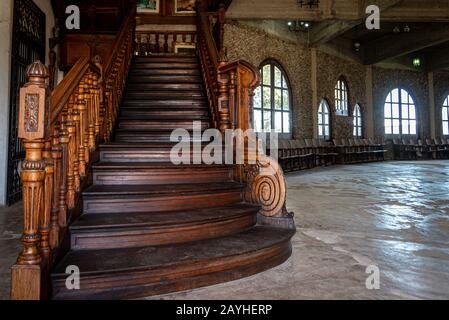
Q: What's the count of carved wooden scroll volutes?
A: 1